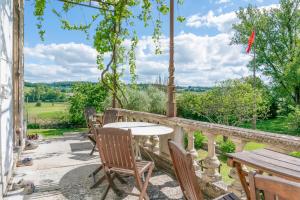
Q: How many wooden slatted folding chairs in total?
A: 5